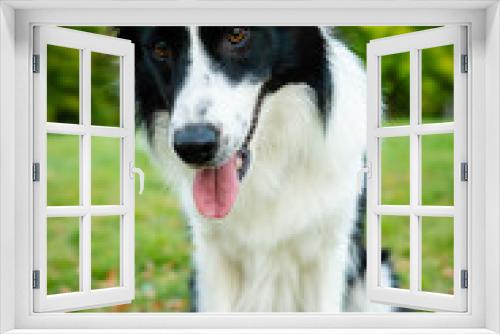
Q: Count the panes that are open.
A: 2